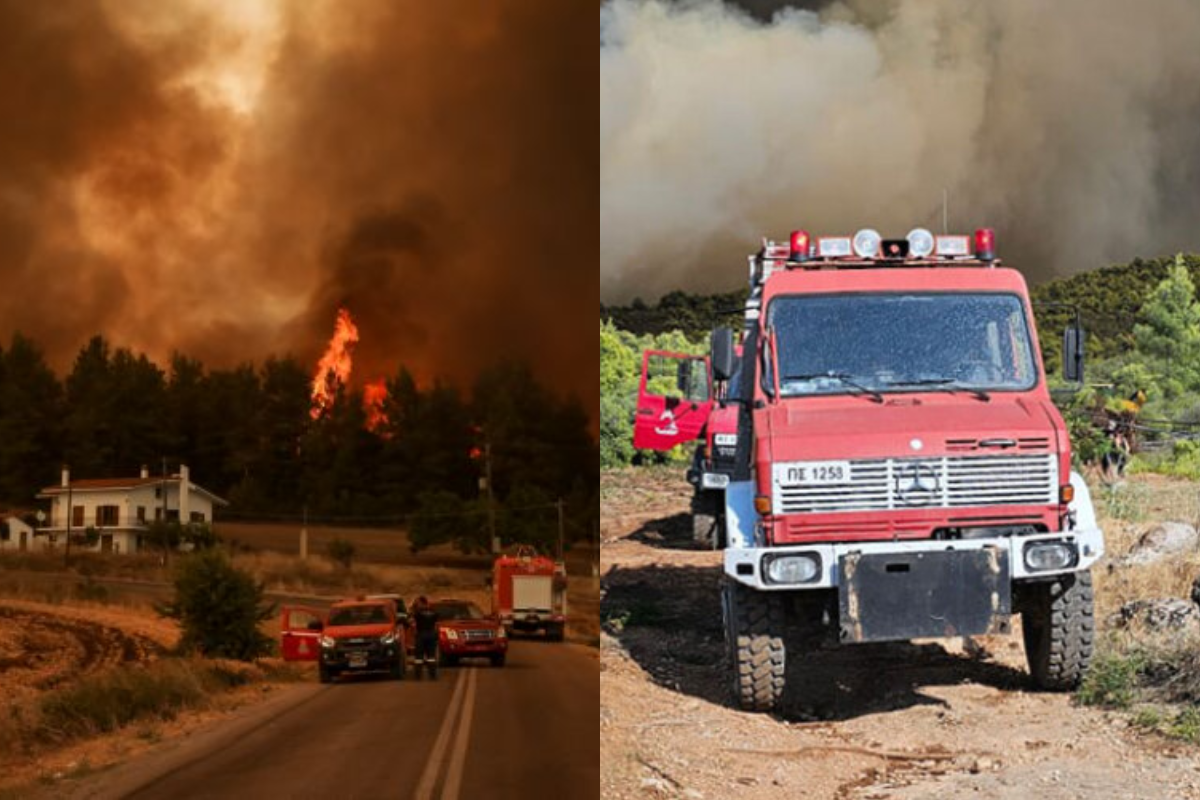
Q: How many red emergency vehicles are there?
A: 5